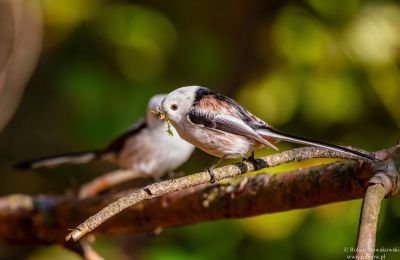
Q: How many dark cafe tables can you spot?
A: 0